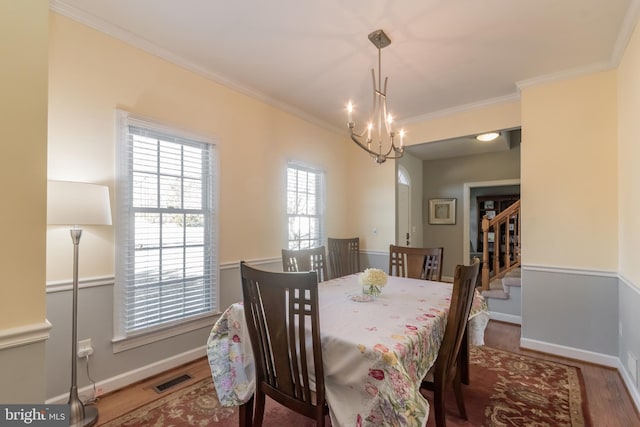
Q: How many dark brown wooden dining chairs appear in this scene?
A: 5